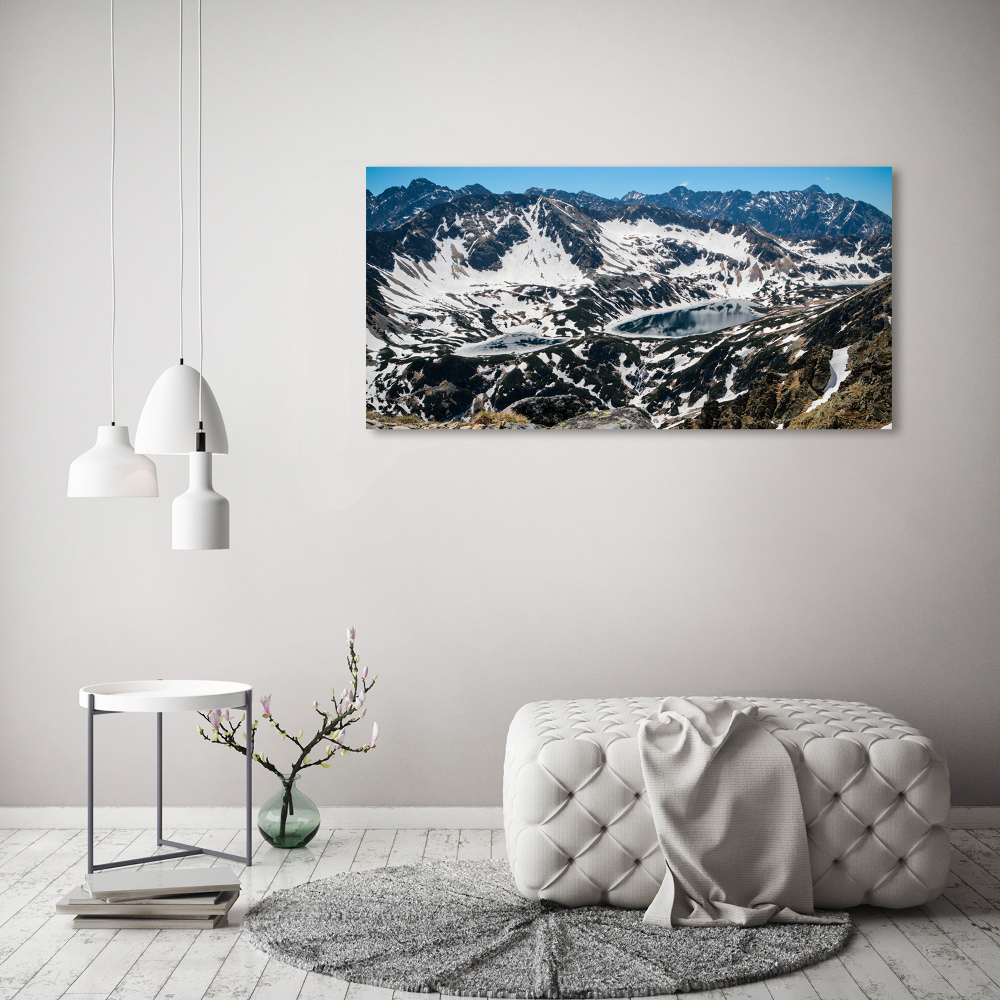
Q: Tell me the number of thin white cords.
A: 3